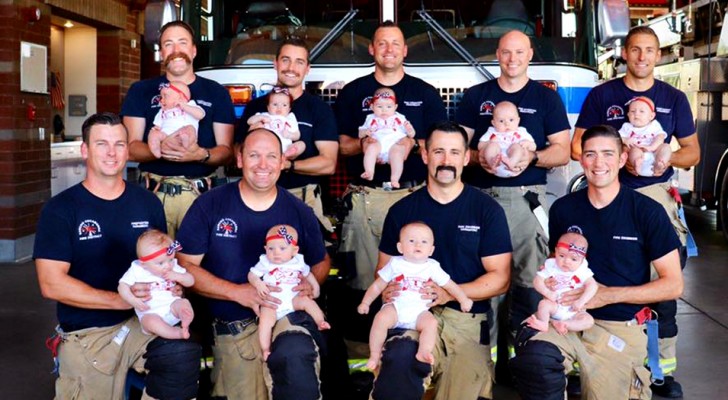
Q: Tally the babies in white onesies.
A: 9